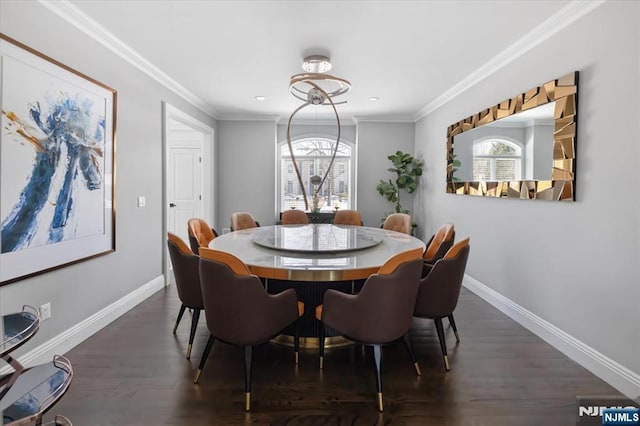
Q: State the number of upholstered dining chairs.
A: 10